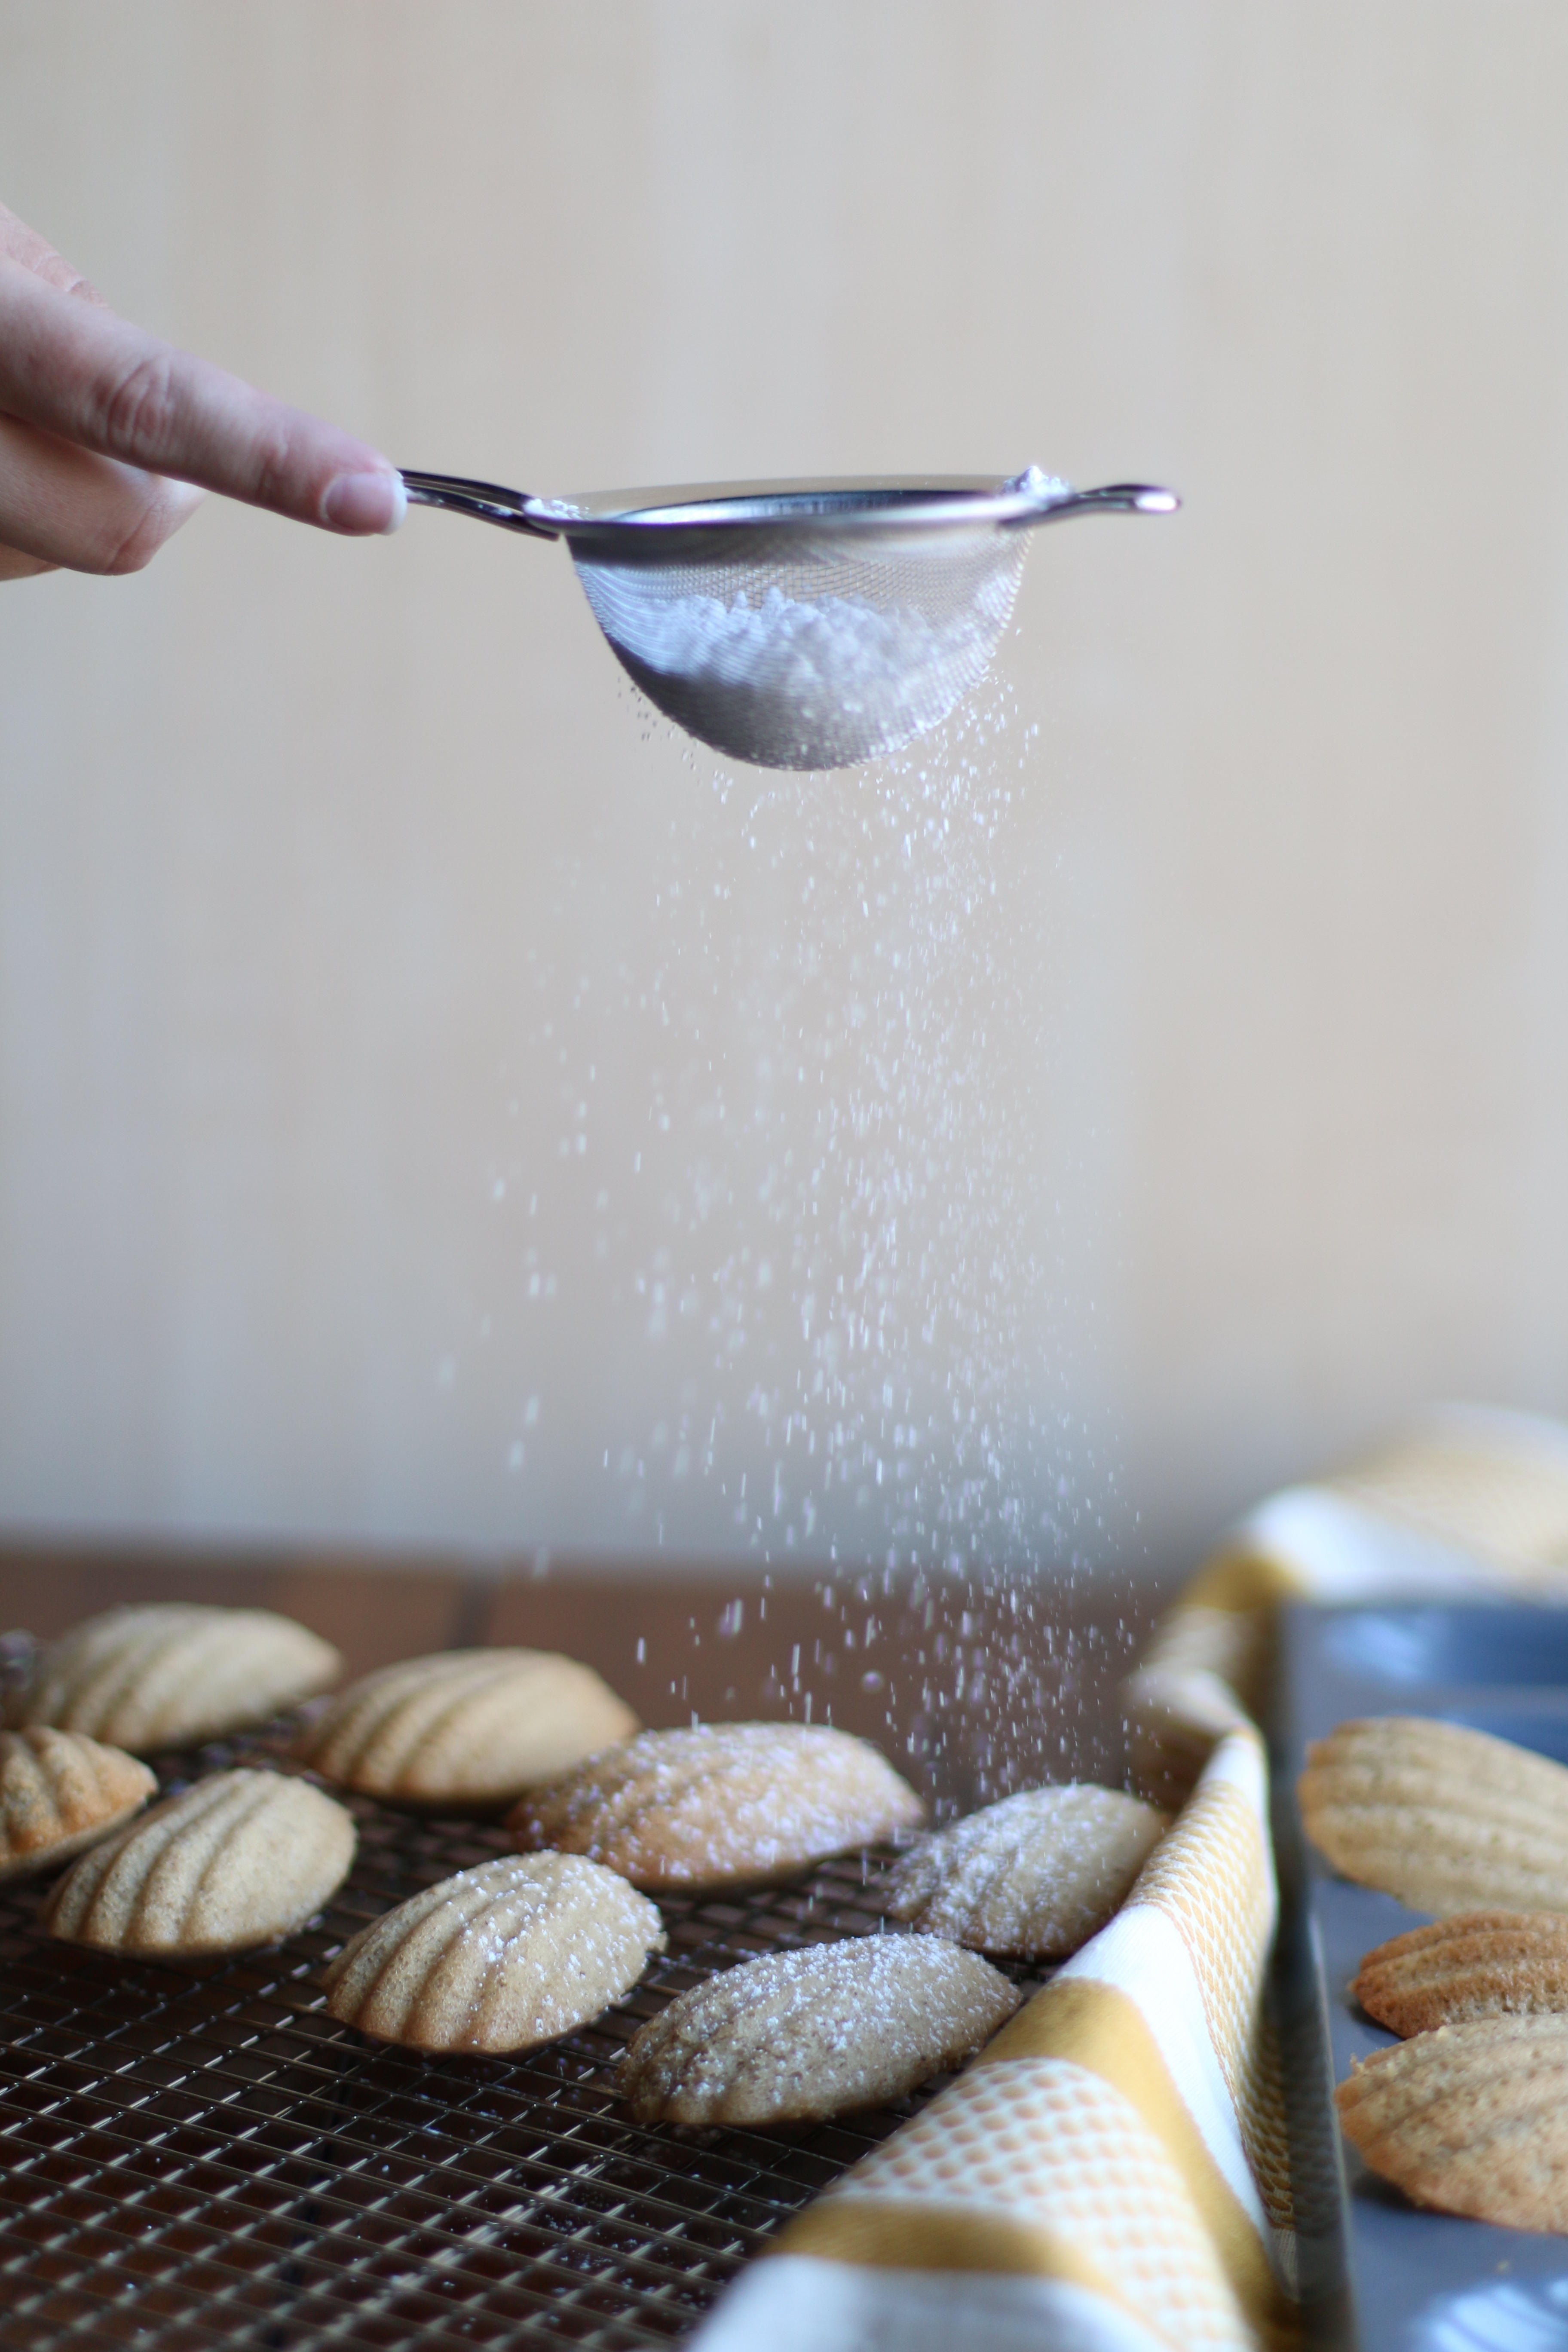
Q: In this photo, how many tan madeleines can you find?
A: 11